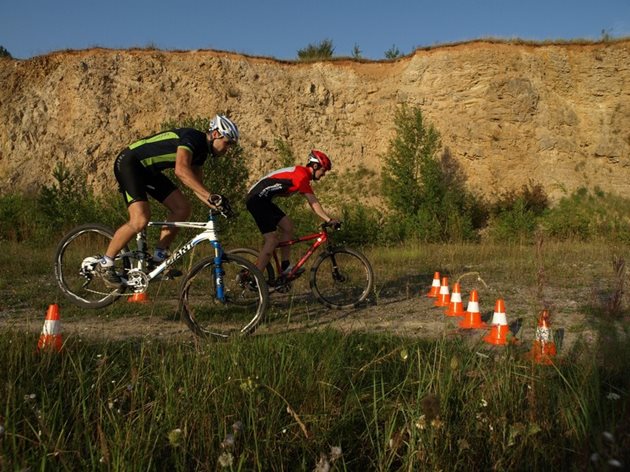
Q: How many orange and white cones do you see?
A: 8